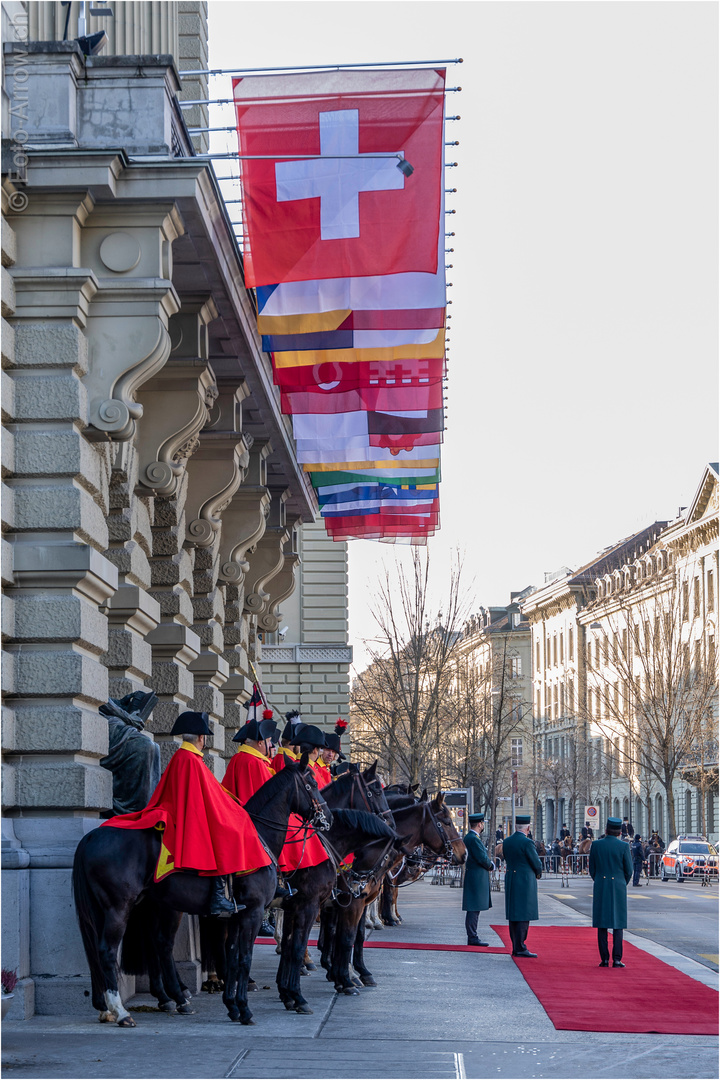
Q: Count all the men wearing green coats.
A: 3